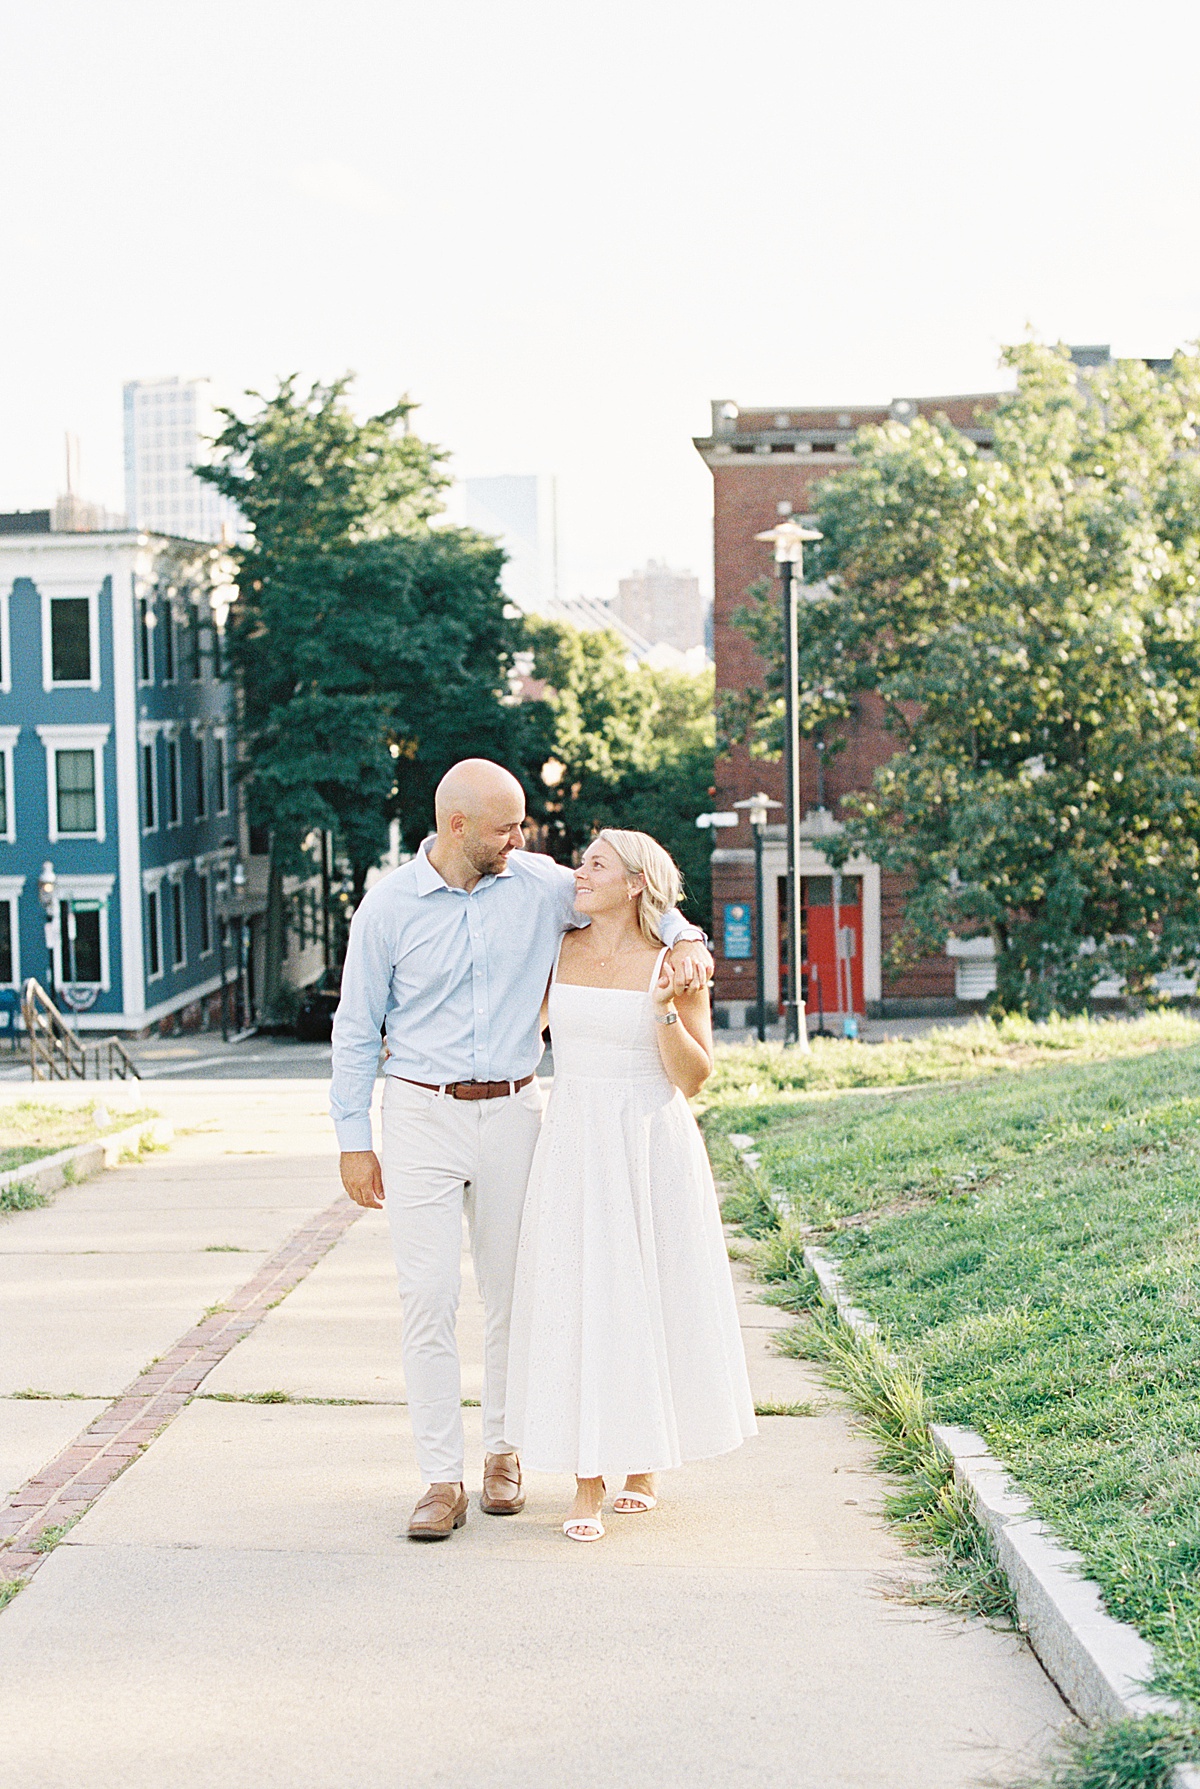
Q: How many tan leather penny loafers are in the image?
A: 2